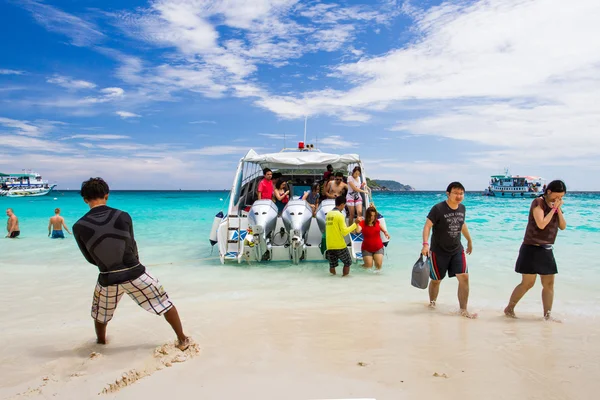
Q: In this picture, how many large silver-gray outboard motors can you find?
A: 3